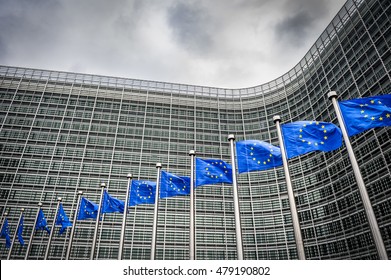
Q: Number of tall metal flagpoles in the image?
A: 12